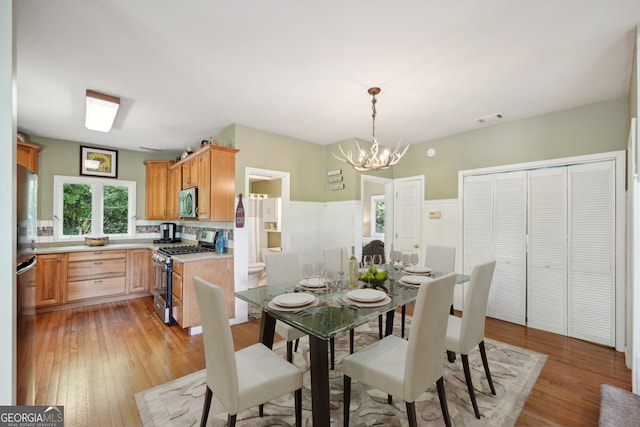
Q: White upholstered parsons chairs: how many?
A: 6